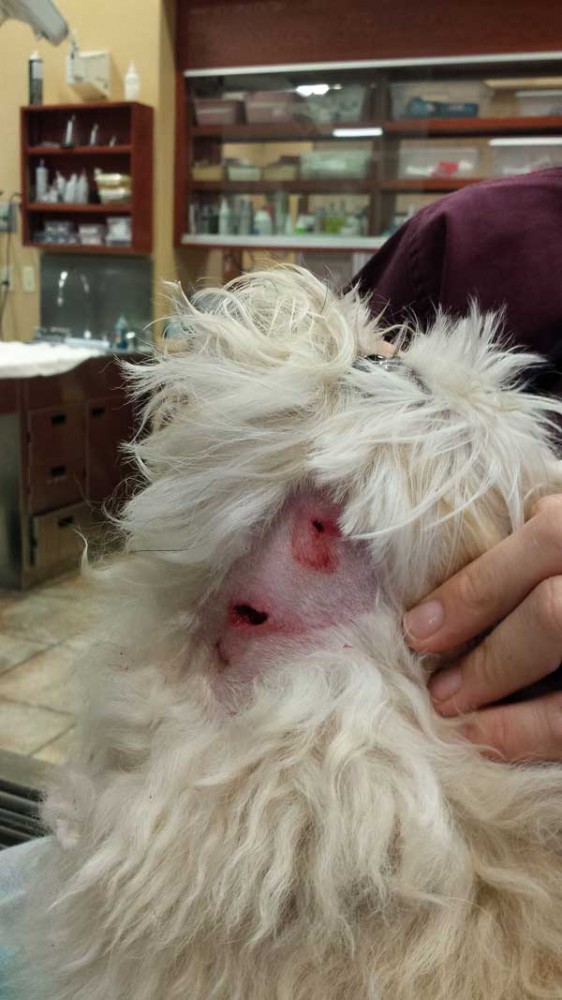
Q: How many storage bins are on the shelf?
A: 11